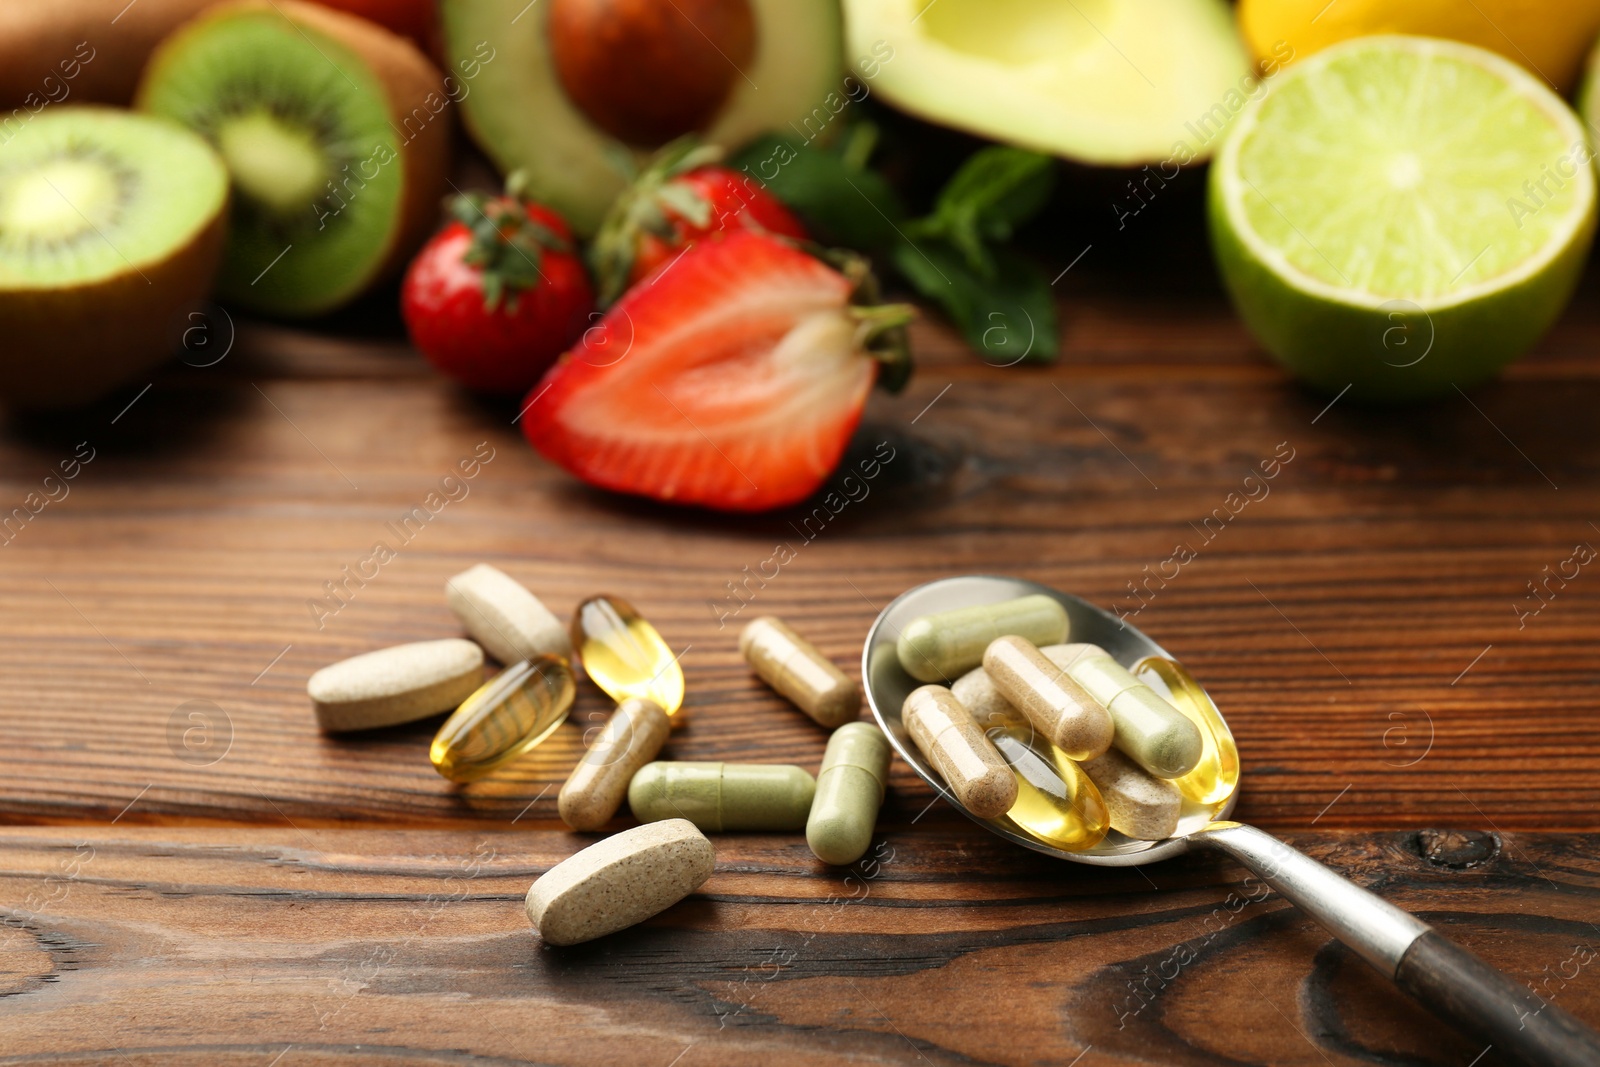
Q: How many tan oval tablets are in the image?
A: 5